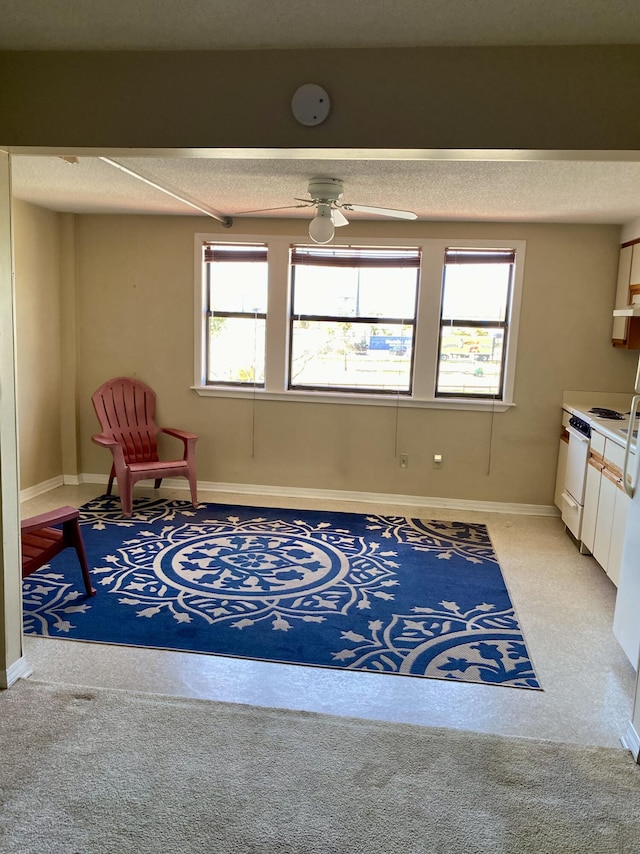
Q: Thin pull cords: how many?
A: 3